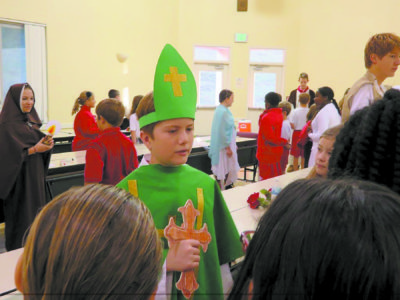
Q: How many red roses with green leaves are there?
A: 1